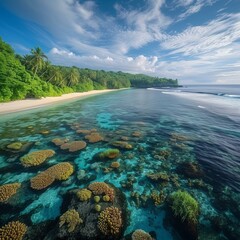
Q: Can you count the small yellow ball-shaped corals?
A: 3